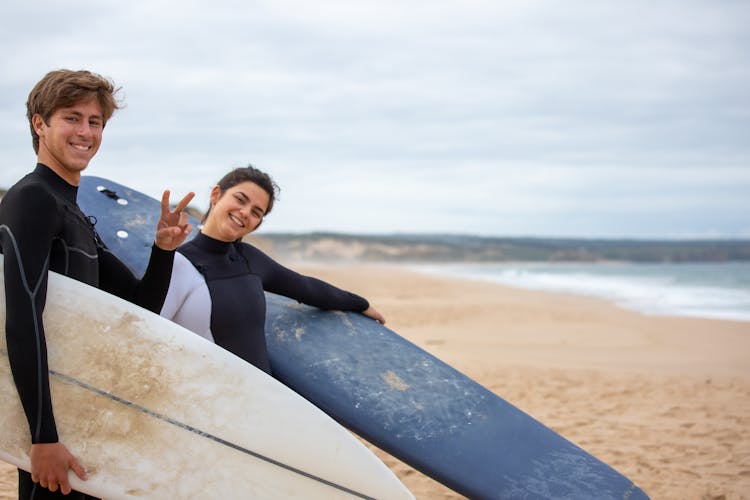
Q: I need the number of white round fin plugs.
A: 3